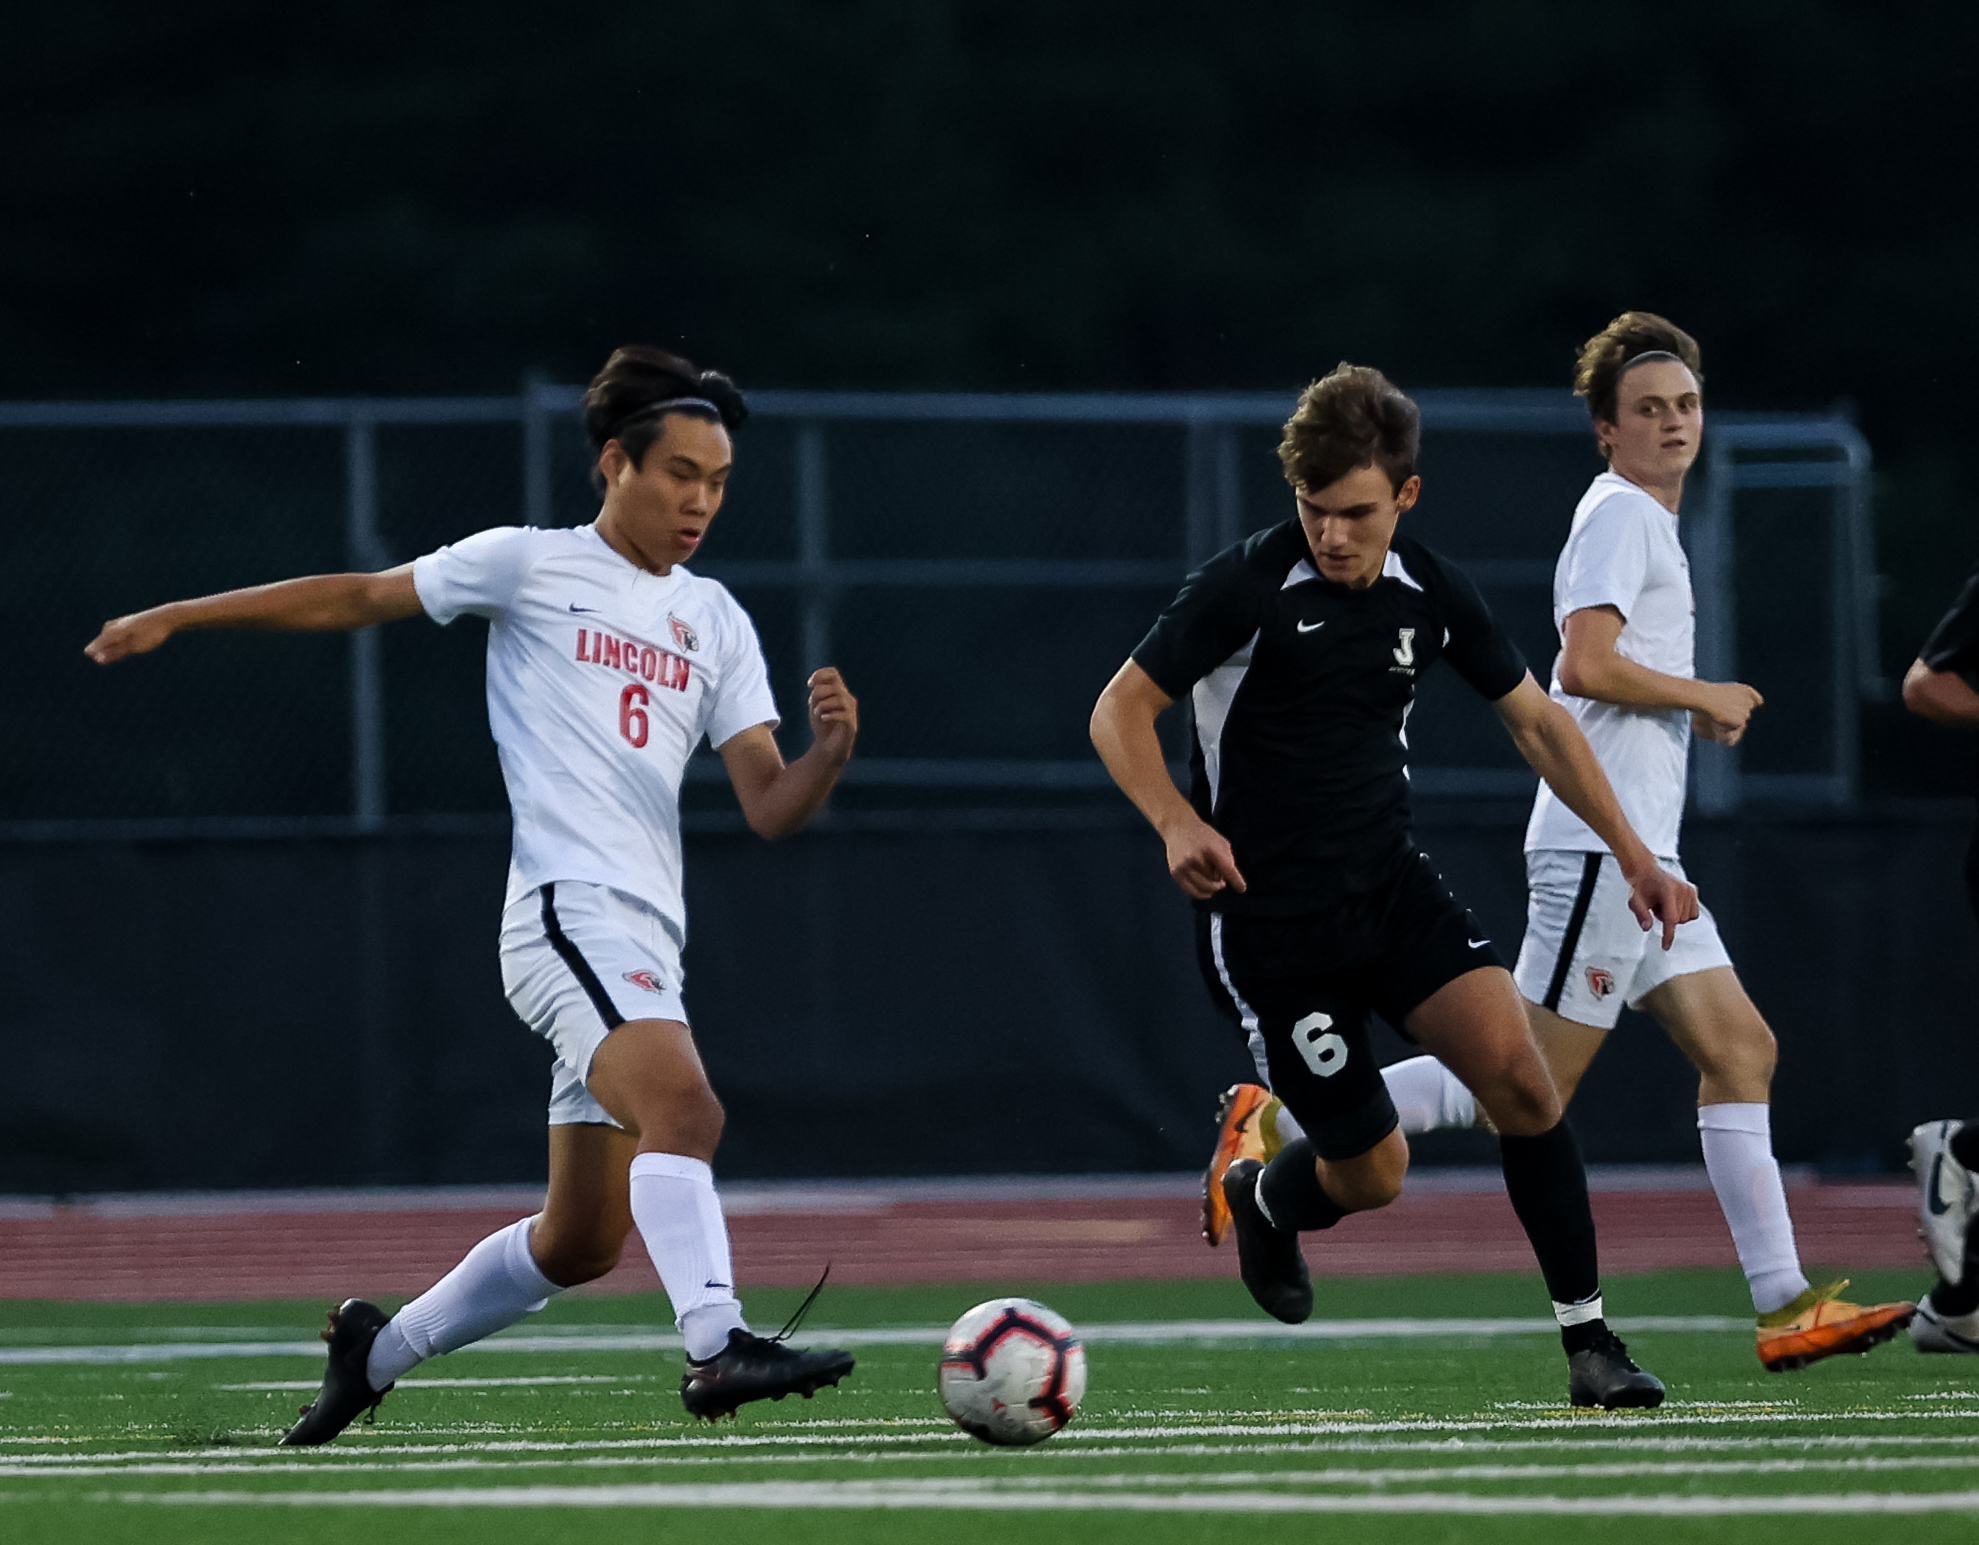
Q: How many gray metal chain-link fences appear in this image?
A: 1